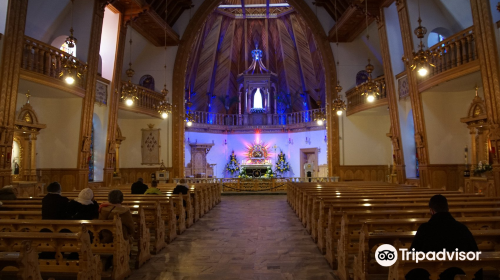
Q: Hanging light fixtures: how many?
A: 8